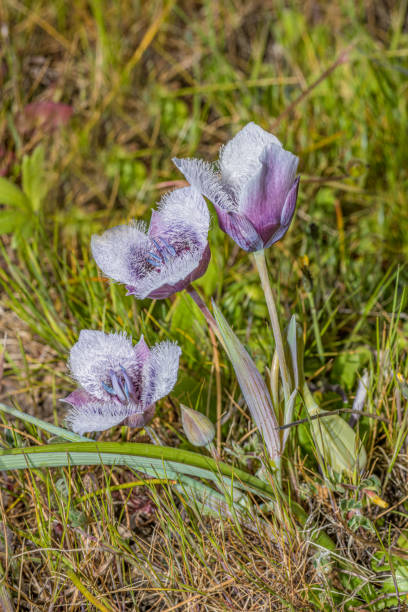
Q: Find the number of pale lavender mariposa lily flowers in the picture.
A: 3